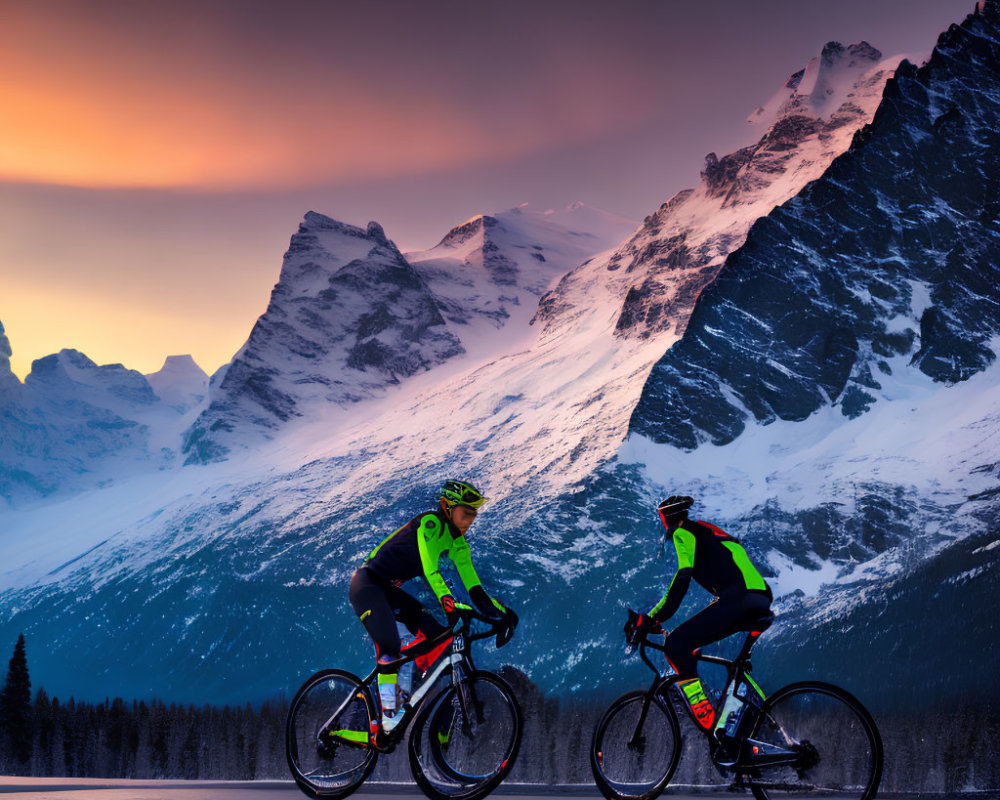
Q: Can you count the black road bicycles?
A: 2